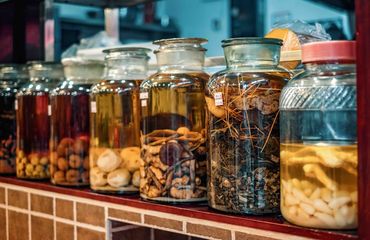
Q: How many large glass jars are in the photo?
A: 7